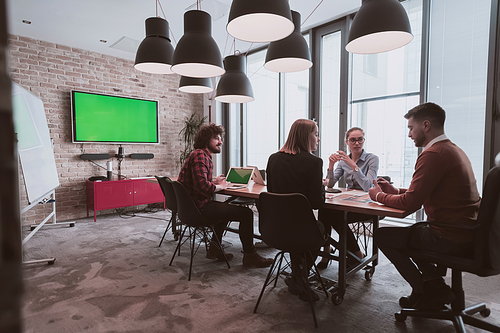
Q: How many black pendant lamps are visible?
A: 7